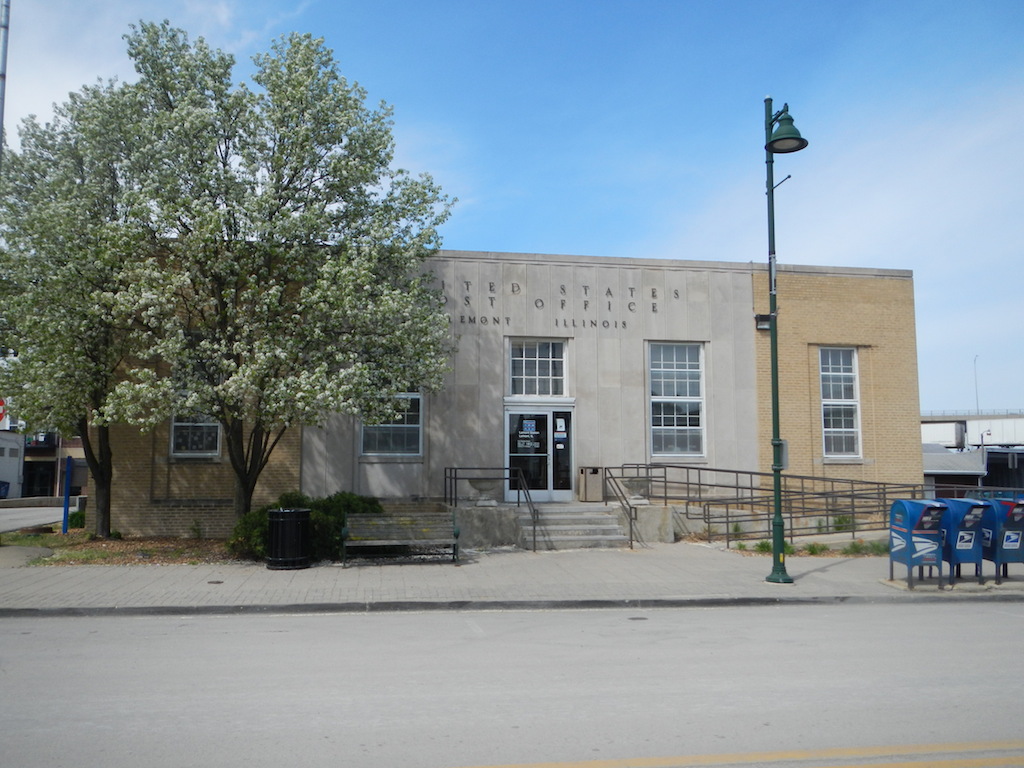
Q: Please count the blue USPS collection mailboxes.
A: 3